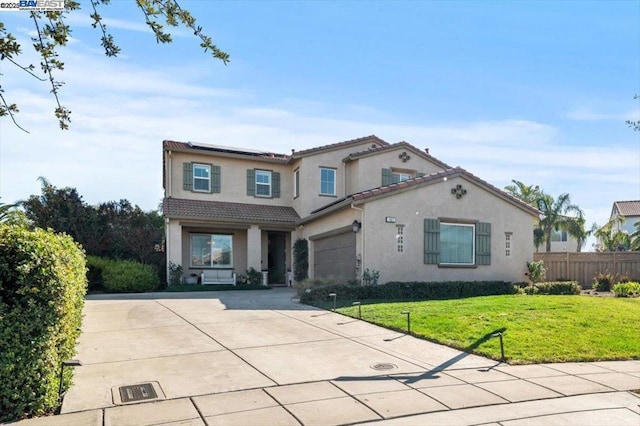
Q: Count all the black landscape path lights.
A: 5